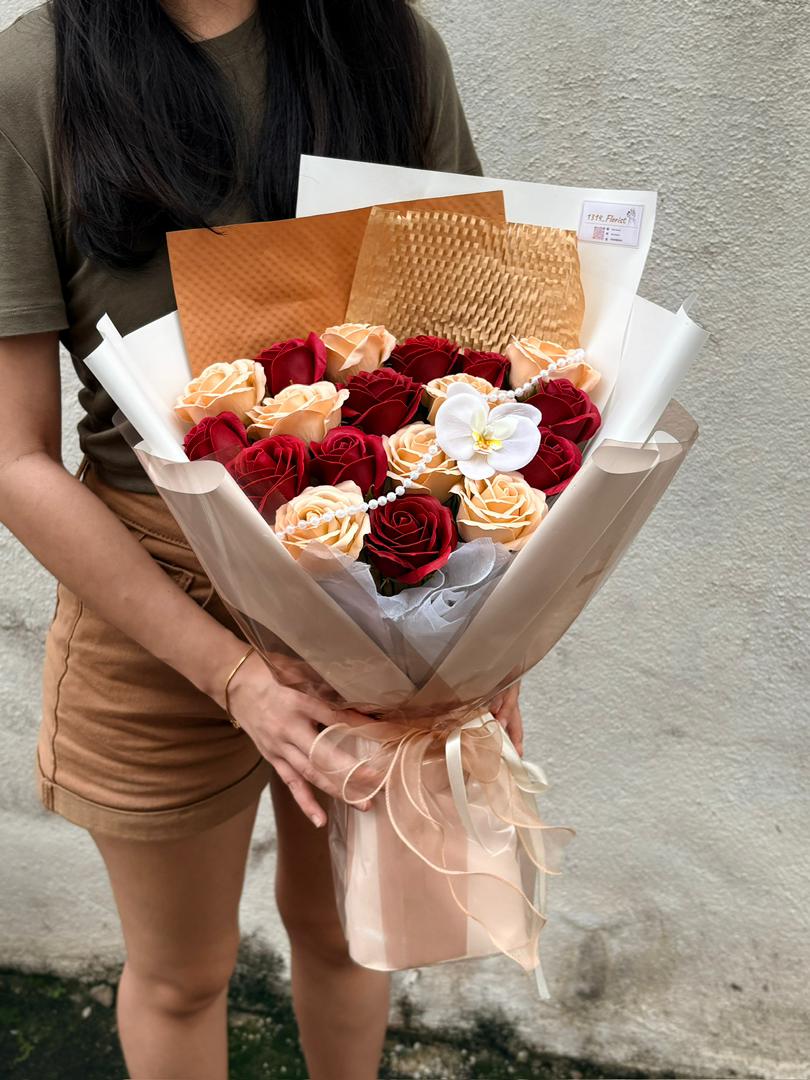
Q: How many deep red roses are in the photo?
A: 10